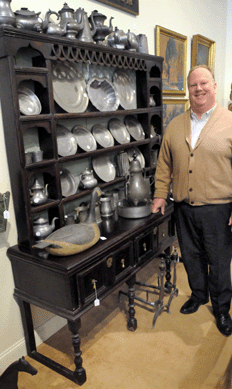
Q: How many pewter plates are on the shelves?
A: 12